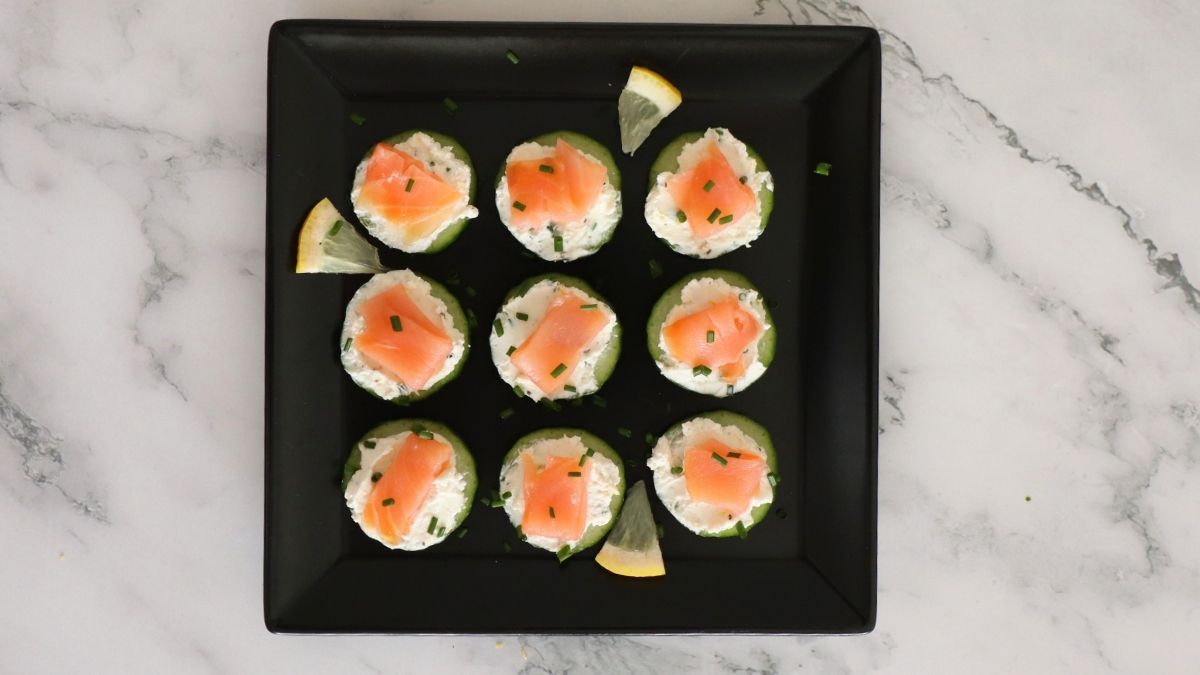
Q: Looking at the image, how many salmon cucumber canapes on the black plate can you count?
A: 9